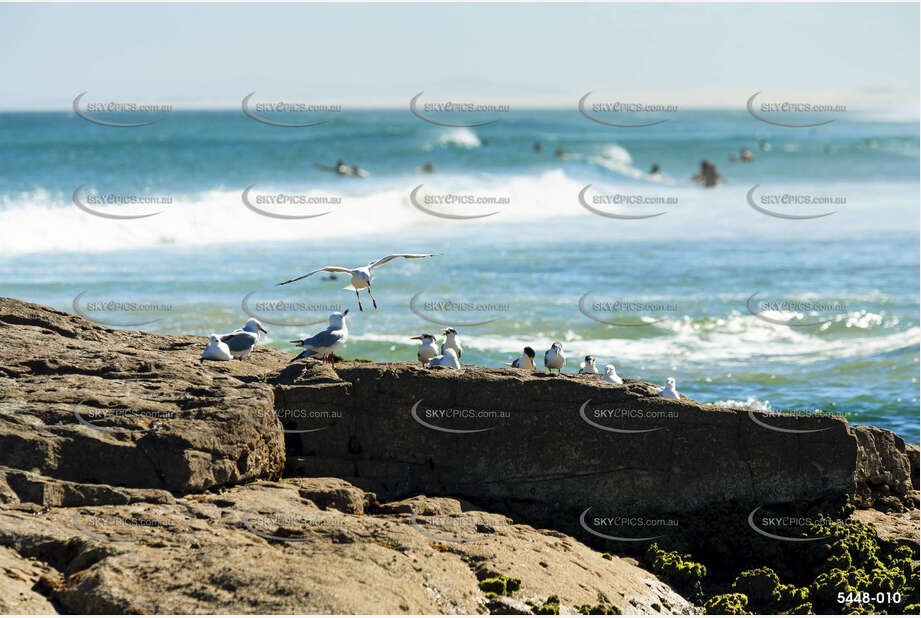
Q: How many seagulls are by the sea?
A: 12